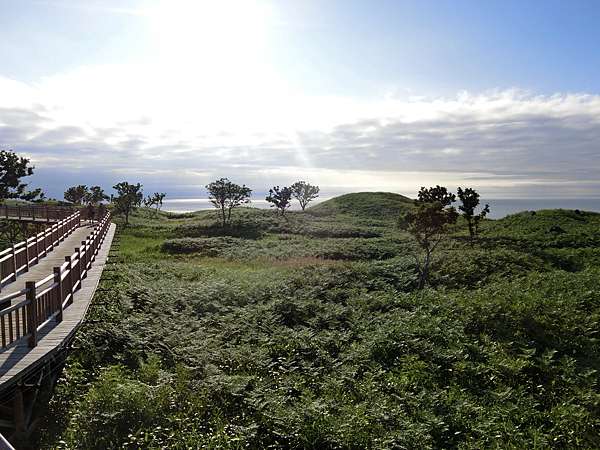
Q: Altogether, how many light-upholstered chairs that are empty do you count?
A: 0